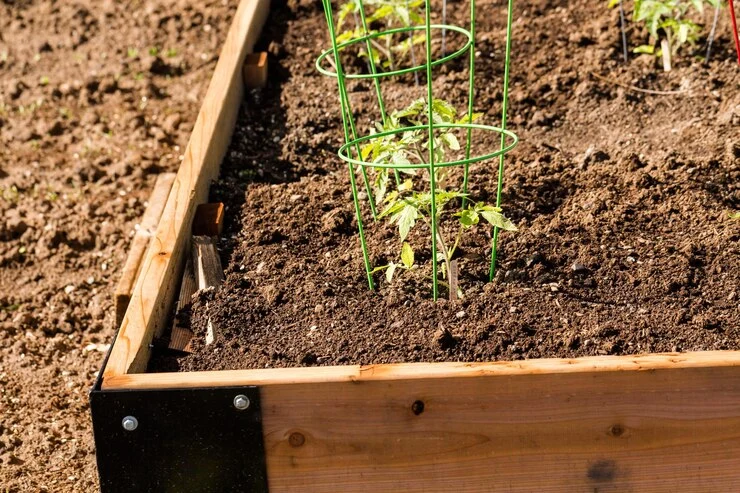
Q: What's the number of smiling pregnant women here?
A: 0